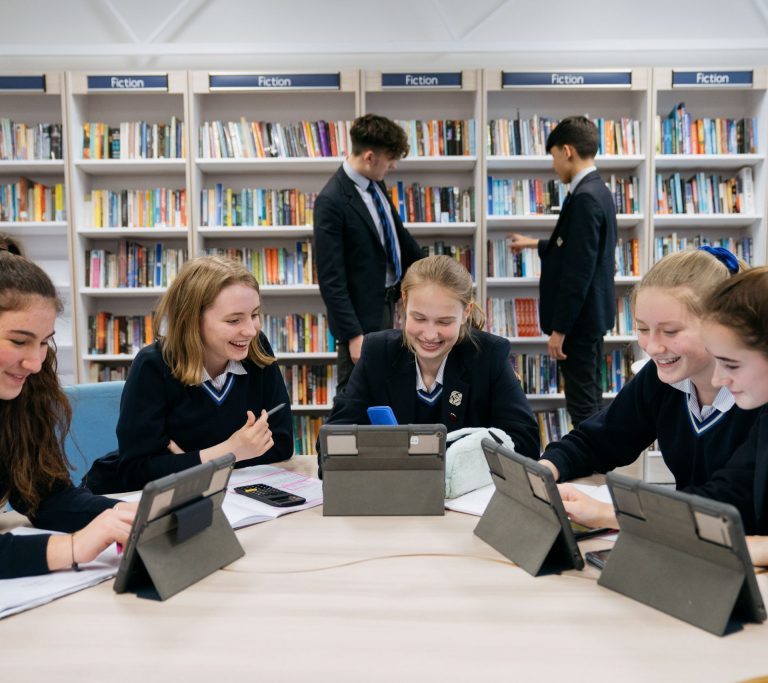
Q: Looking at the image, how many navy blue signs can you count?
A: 6